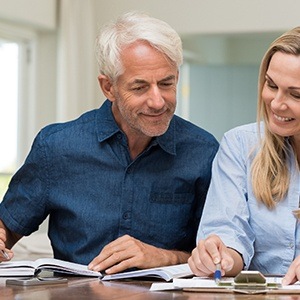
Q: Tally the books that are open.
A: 2